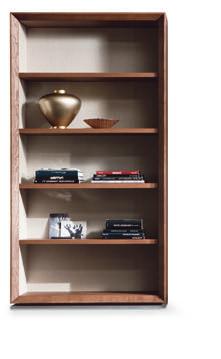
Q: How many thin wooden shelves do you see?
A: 4